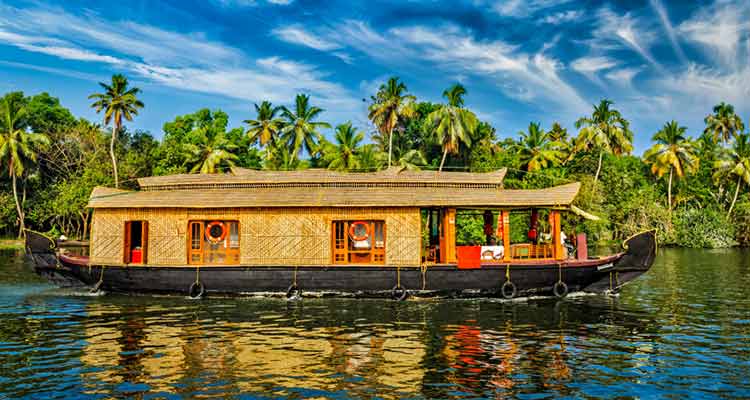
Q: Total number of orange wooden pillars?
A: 3